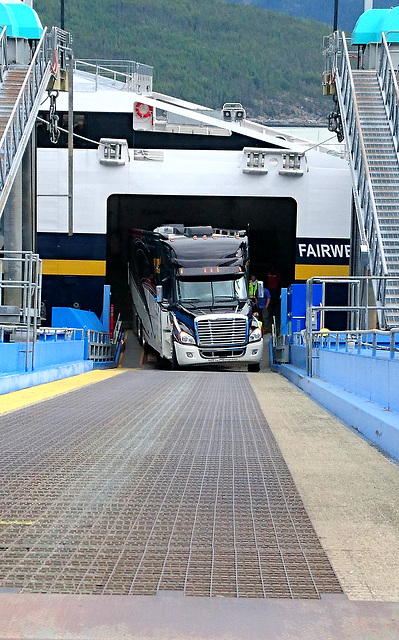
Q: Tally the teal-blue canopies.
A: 2